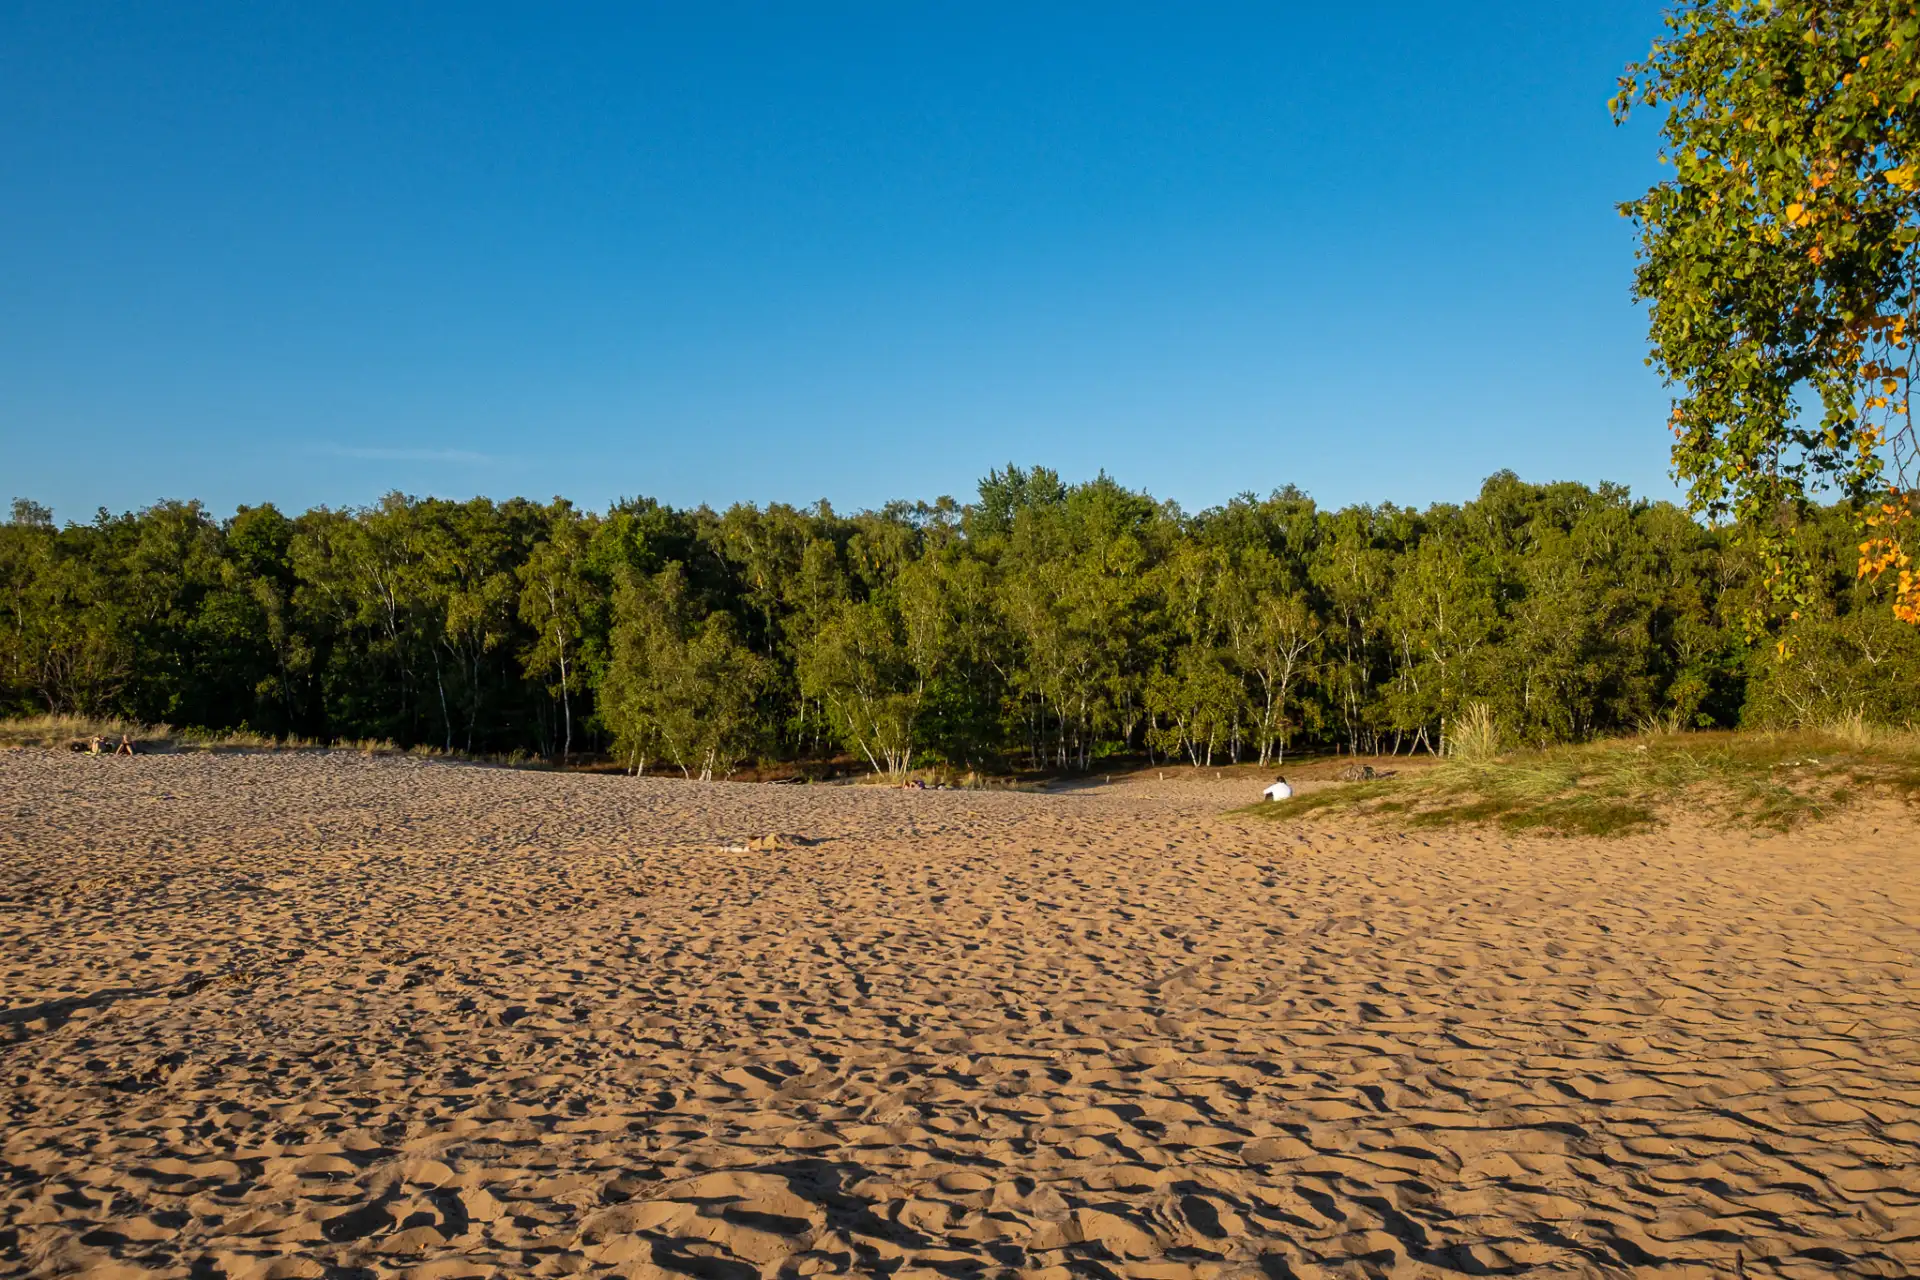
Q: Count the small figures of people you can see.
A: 4